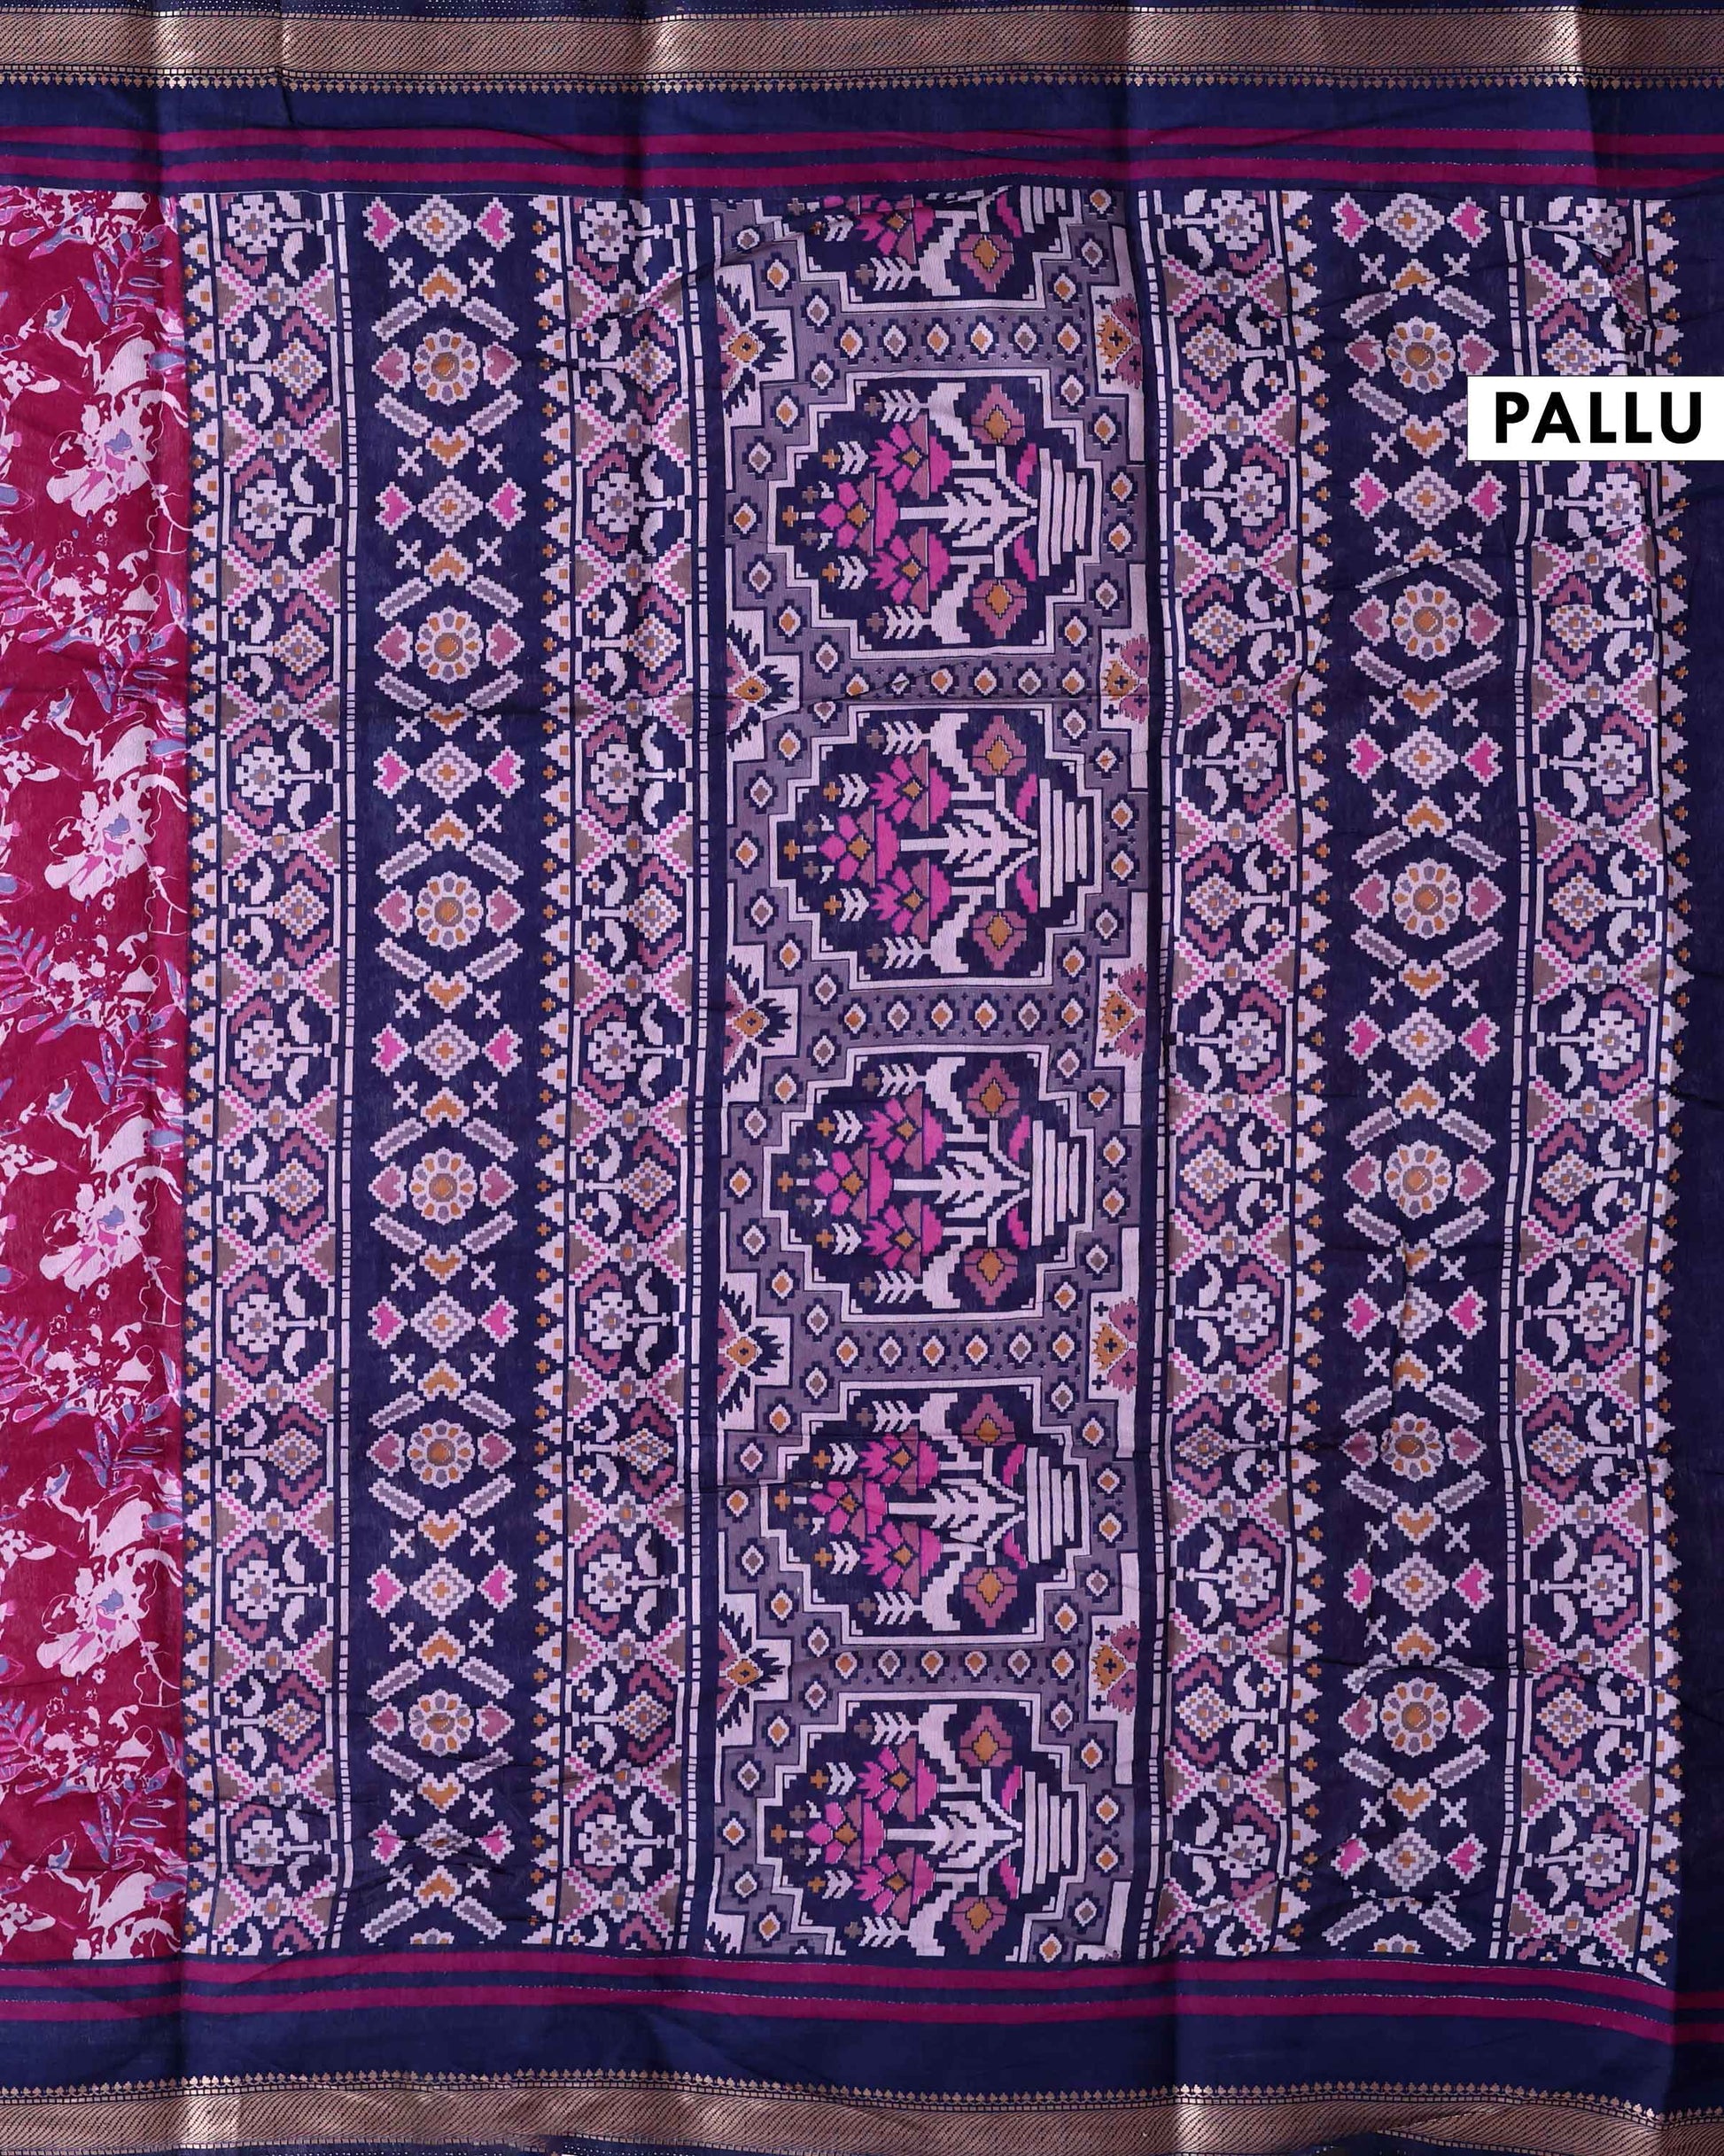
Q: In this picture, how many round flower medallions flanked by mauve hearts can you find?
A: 12